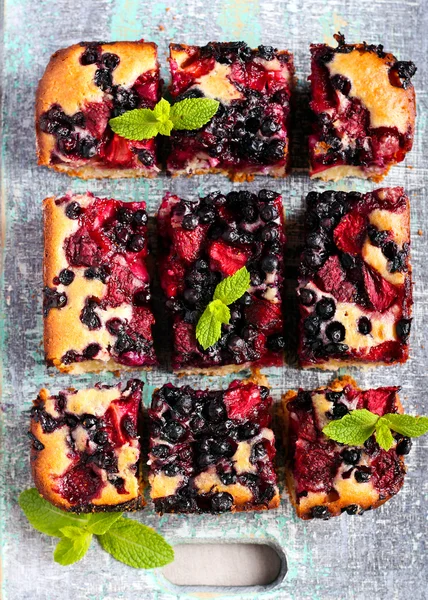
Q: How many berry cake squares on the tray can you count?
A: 9